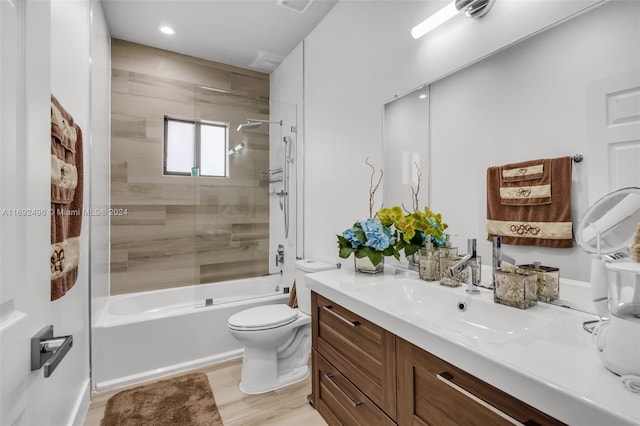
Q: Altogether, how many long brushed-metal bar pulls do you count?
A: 3